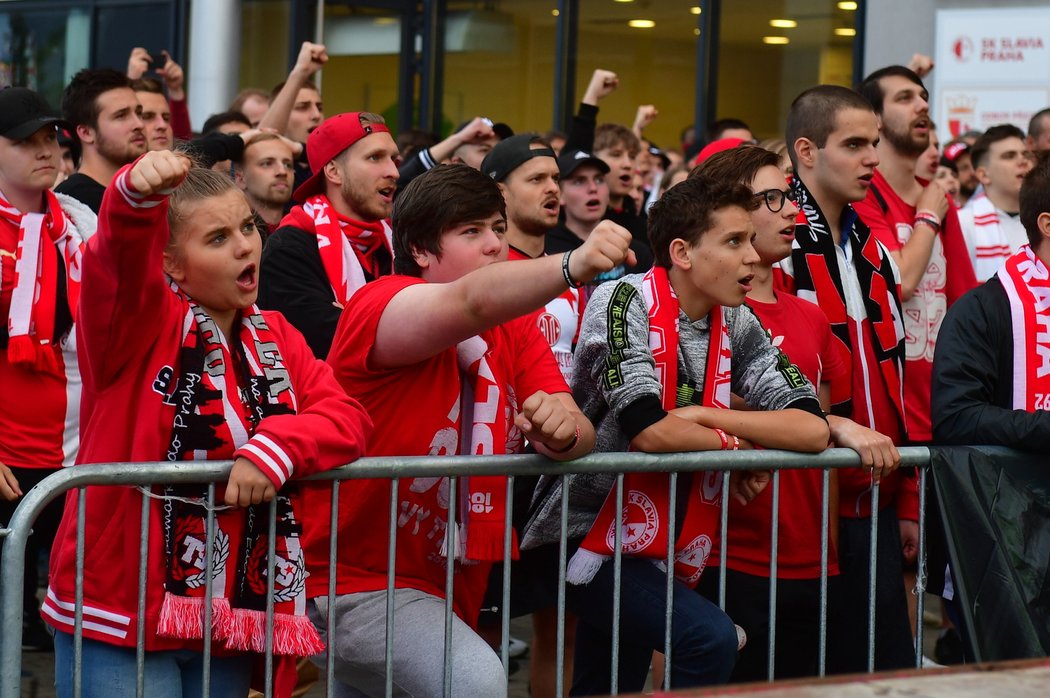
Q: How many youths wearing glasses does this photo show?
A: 1